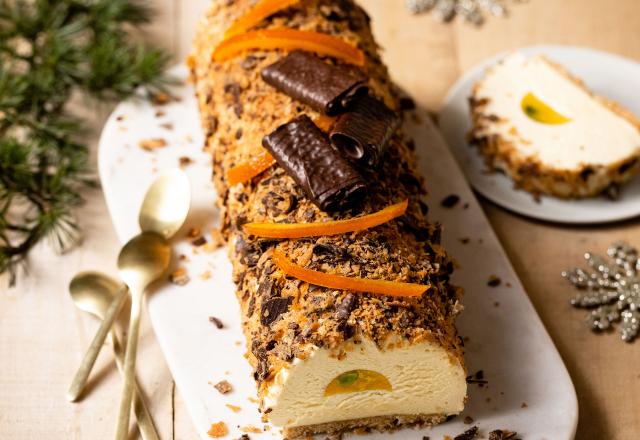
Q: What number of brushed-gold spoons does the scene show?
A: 3